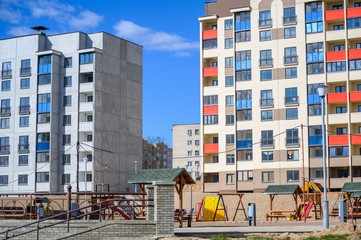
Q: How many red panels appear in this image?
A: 12